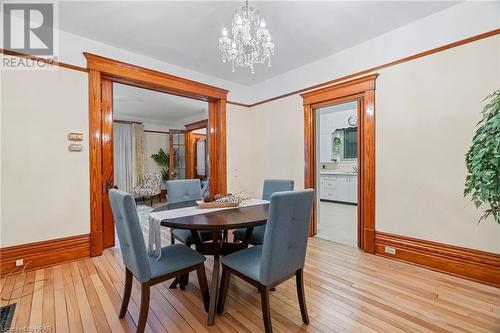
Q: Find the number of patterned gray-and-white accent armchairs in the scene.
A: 1